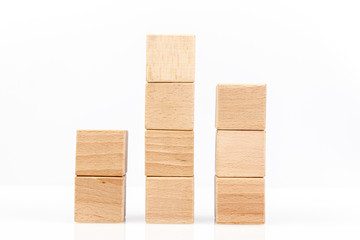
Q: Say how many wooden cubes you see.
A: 9